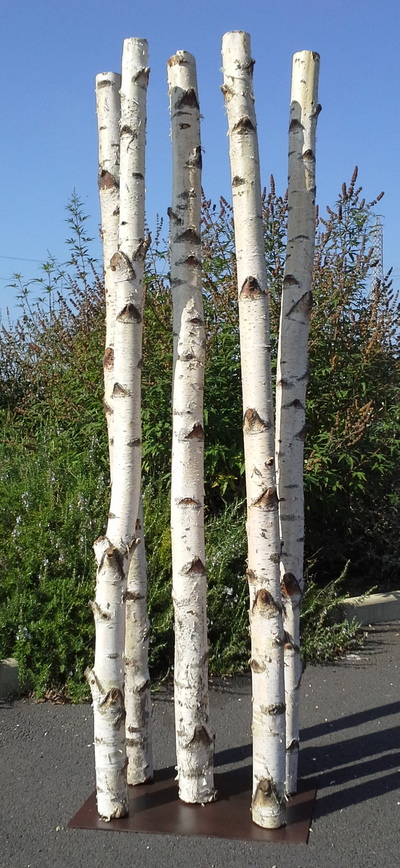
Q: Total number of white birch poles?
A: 5